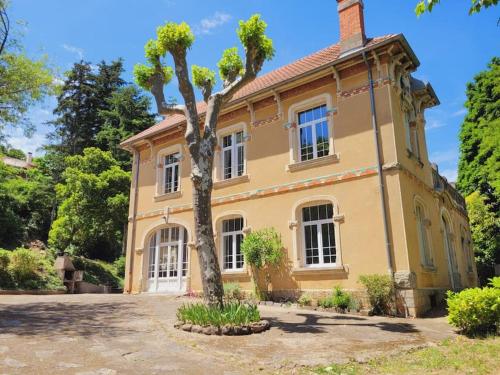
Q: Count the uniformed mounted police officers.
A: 0